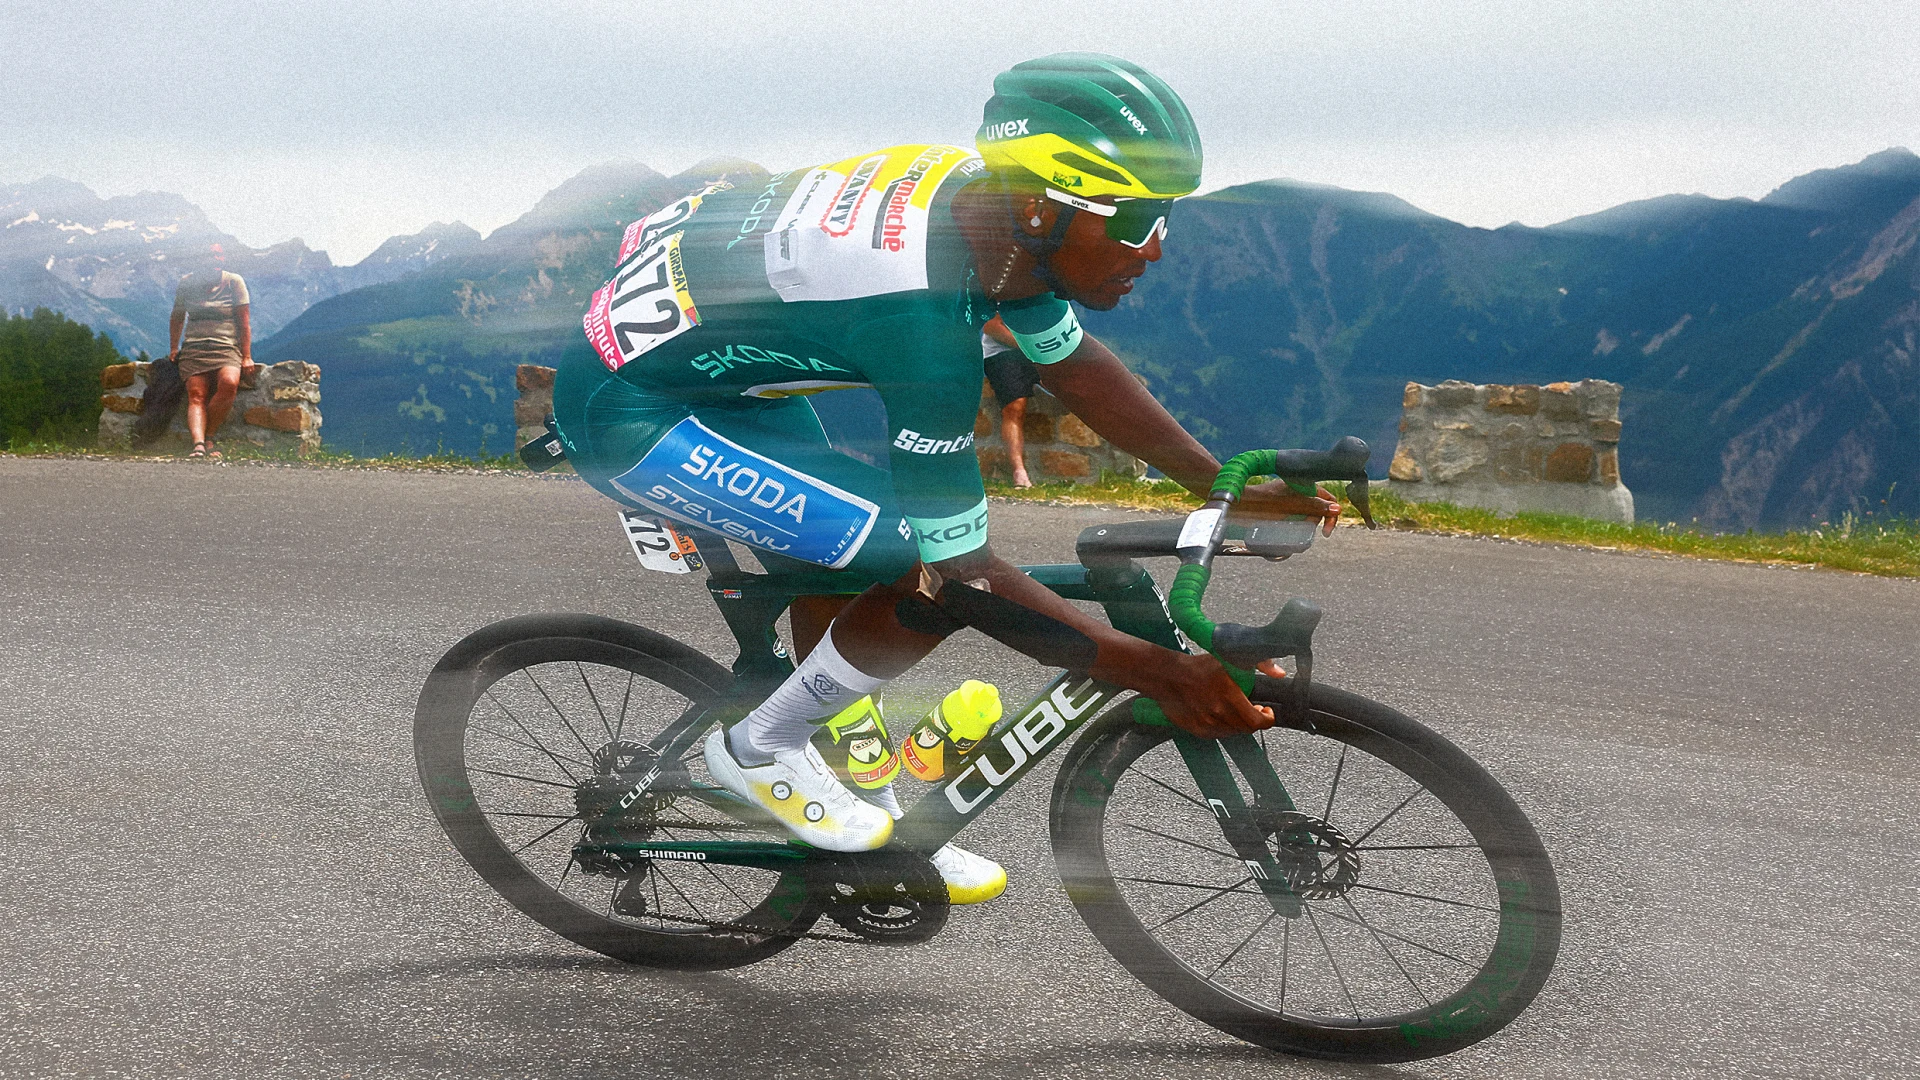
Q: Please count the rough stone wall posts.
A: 4